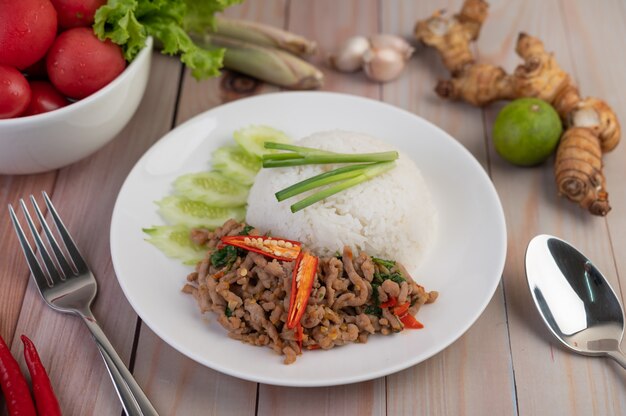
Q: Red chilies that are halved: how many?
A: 2